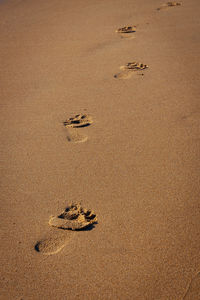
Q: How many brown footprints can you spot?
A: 5